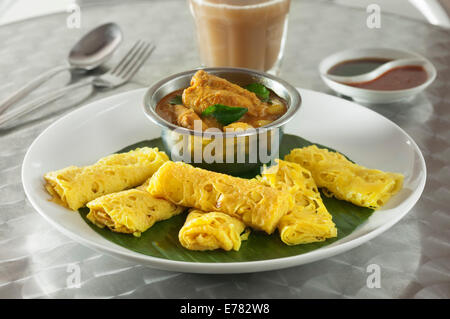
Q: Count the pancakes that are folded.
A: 6